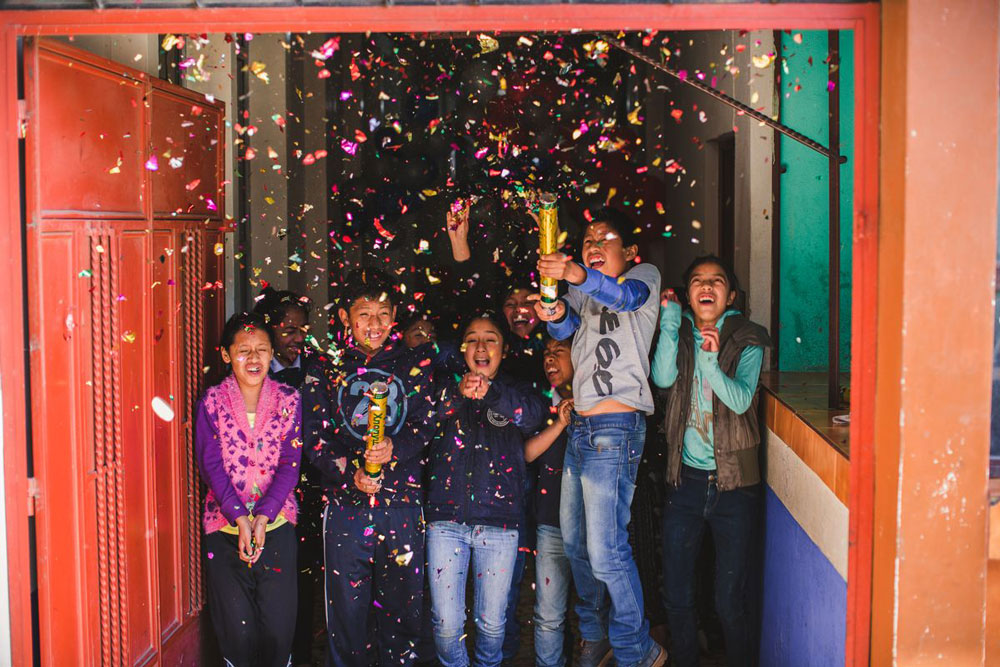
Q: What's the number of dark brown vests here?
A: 1